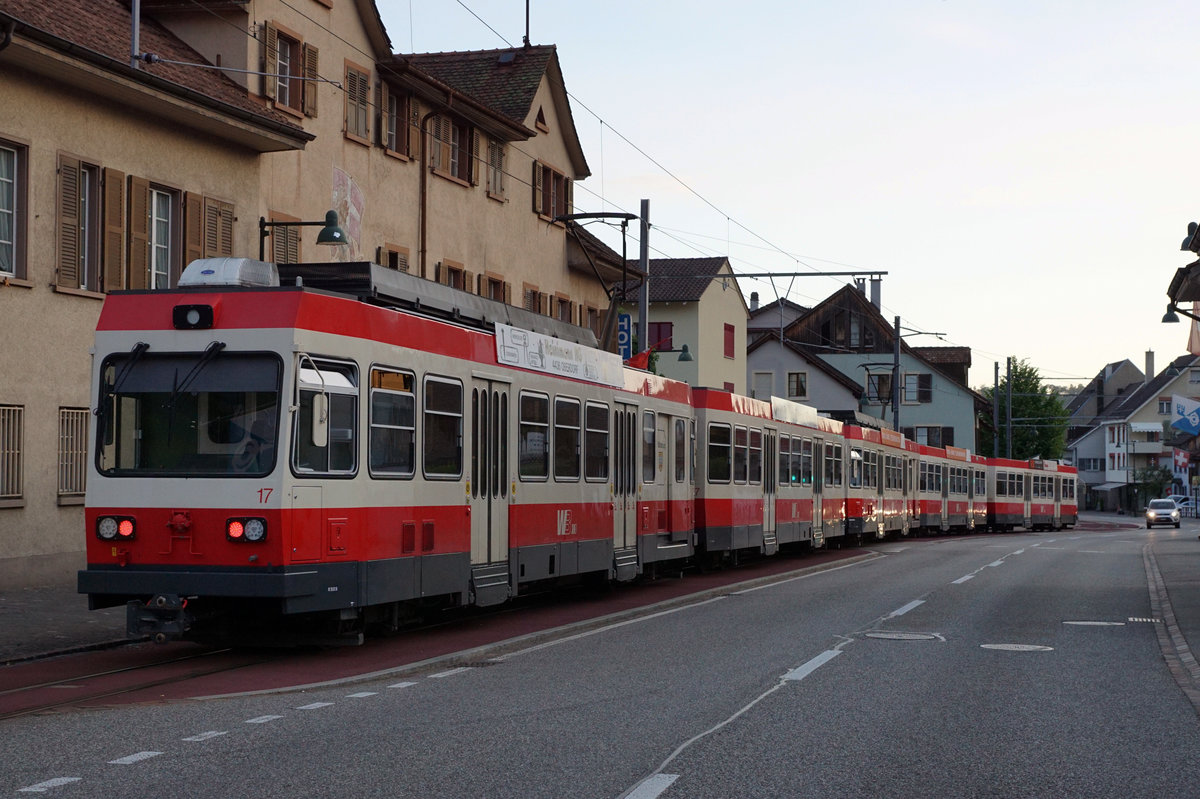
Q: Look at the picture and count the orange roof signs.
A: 2